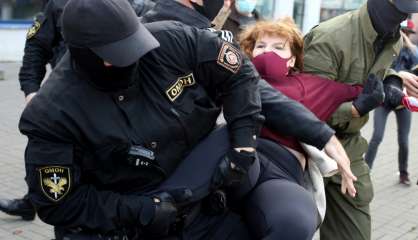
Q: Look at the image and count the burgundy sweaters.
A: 1